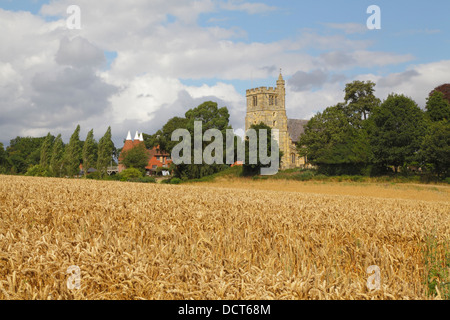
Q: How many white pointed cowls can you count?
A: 3